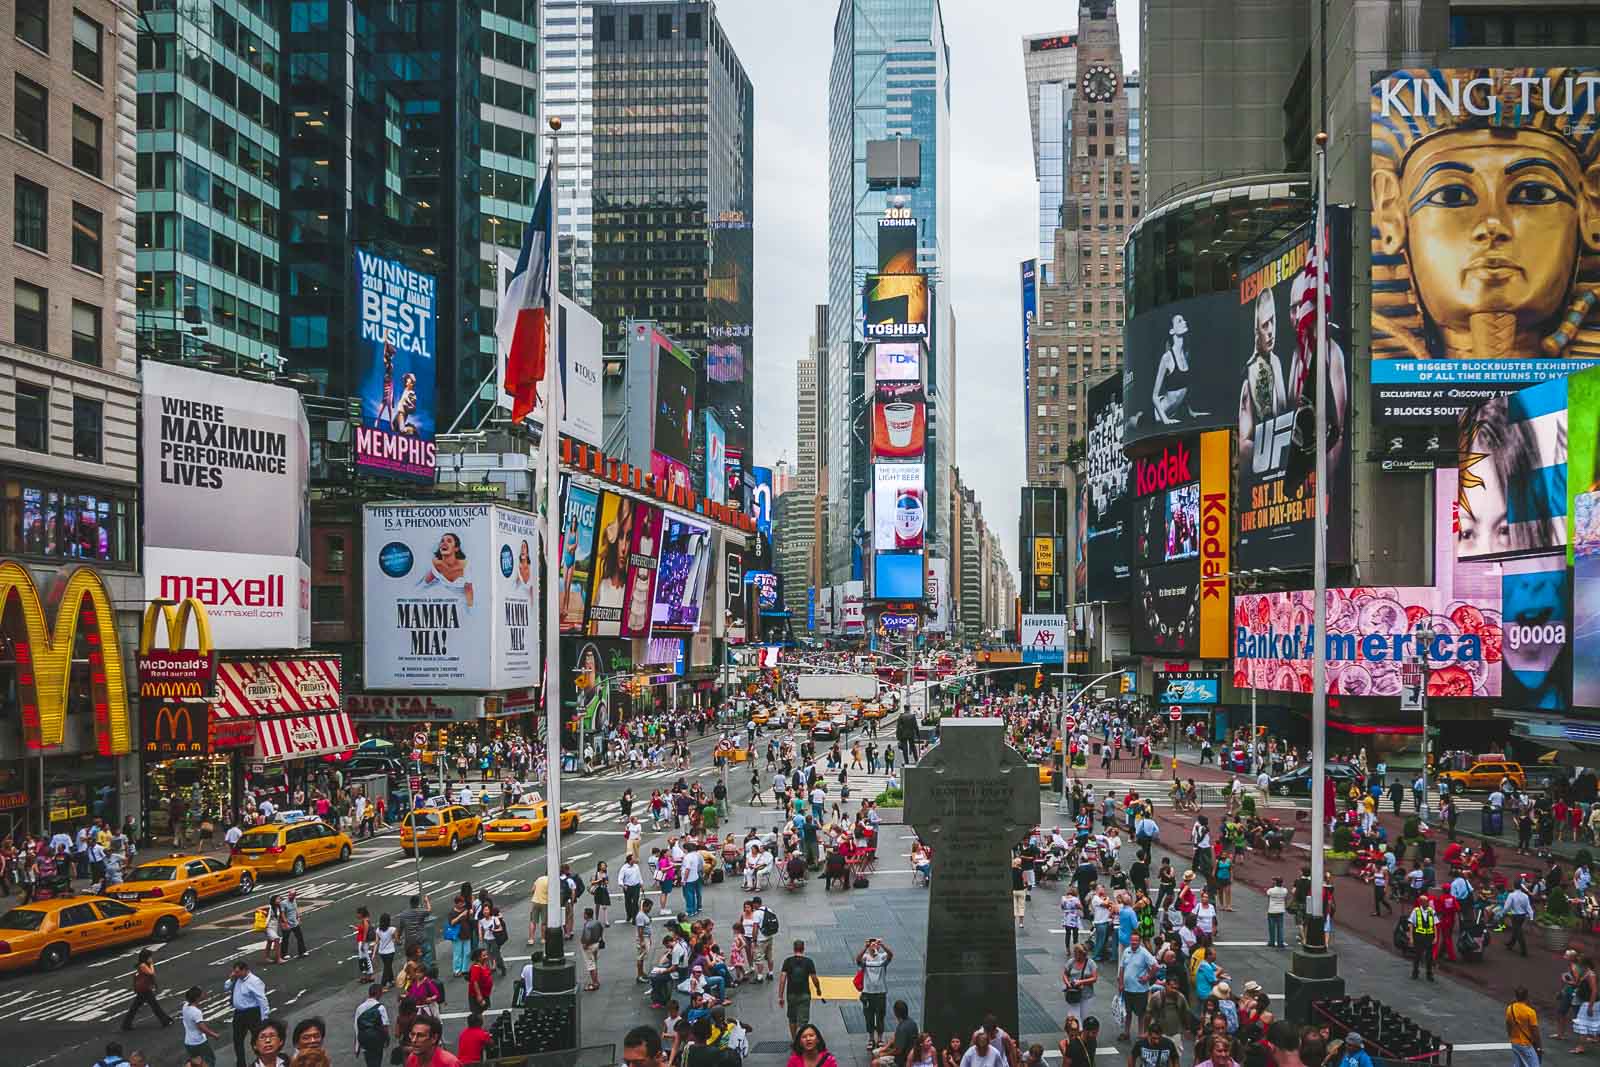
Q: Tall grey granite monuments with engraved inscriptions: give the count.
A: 1